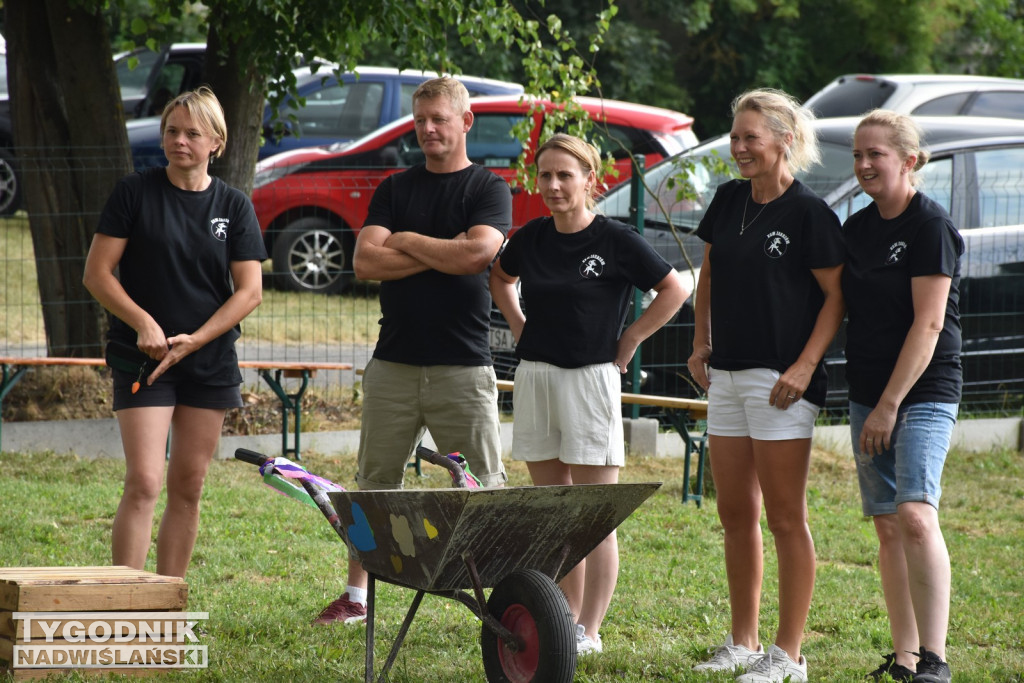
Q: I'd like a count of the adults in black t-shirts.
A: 5